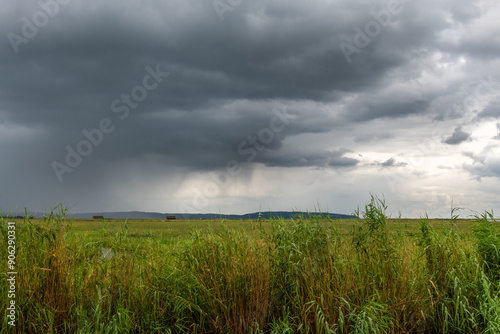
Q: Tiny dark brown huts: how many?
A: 2